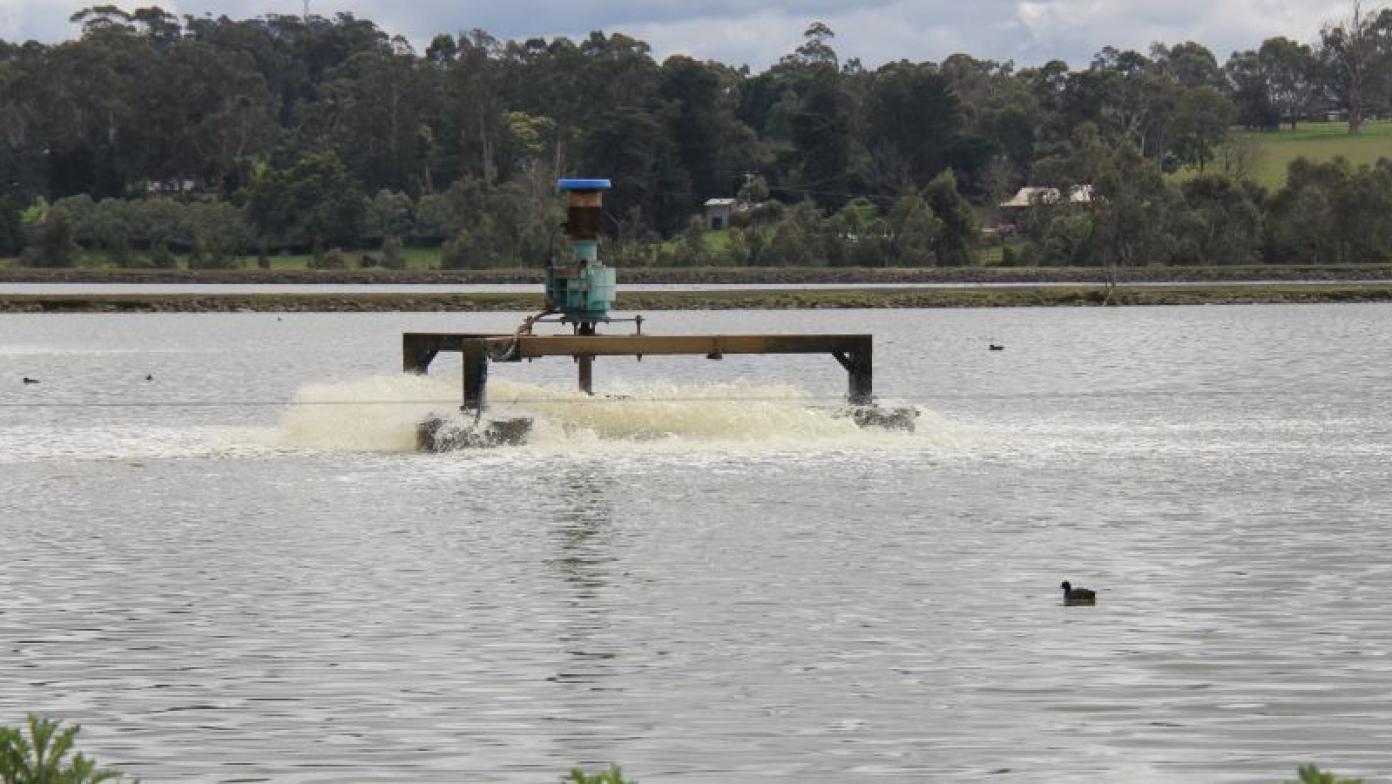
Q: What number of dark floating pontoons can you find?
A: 2